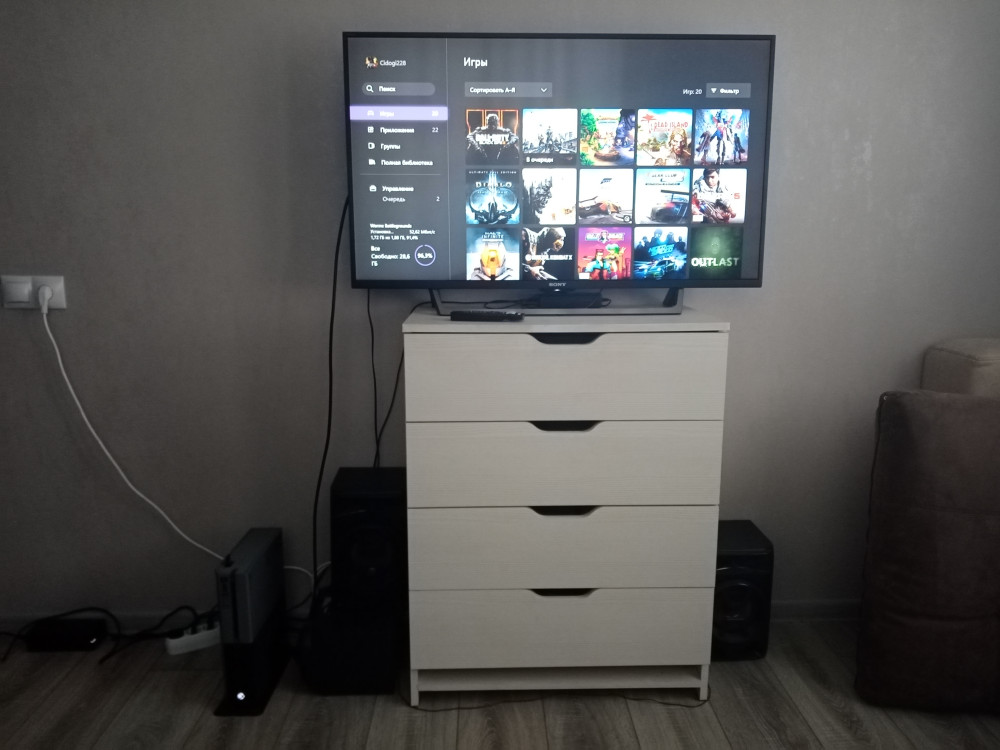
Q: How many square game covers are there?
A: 15